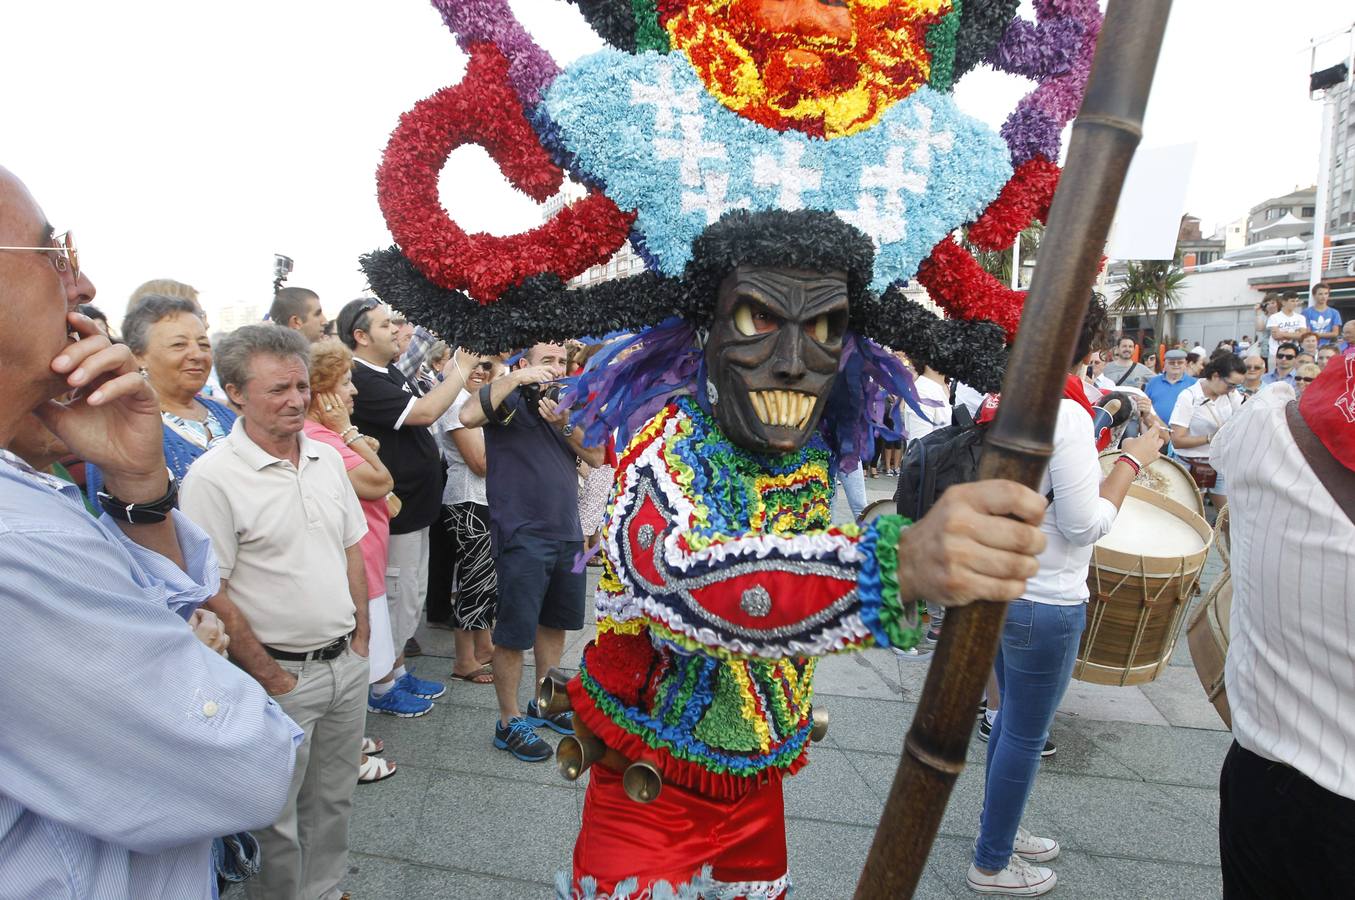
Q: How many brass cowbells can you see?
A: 4